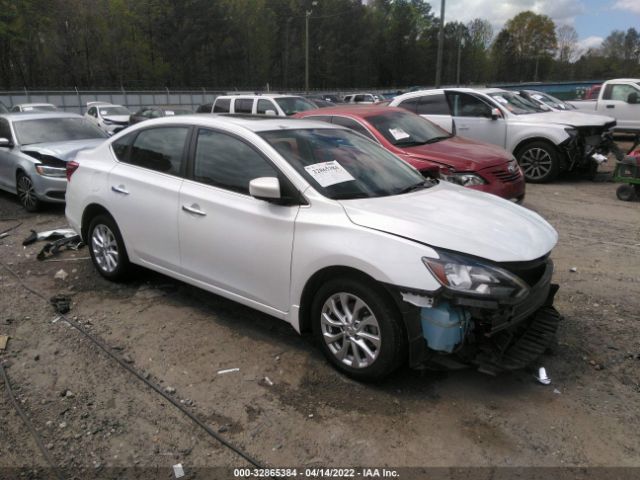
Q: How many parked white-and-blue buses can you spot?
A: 0